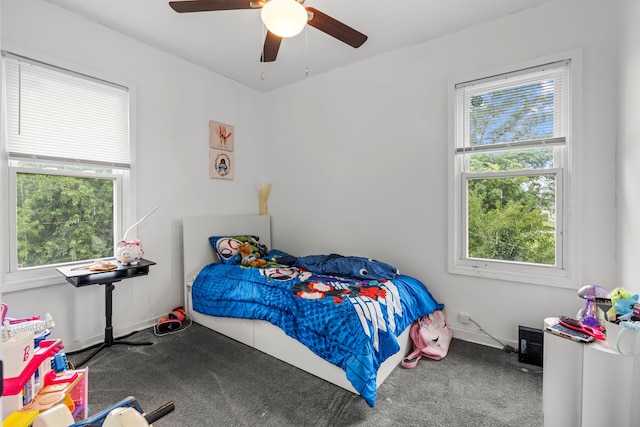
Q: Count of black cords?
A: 1